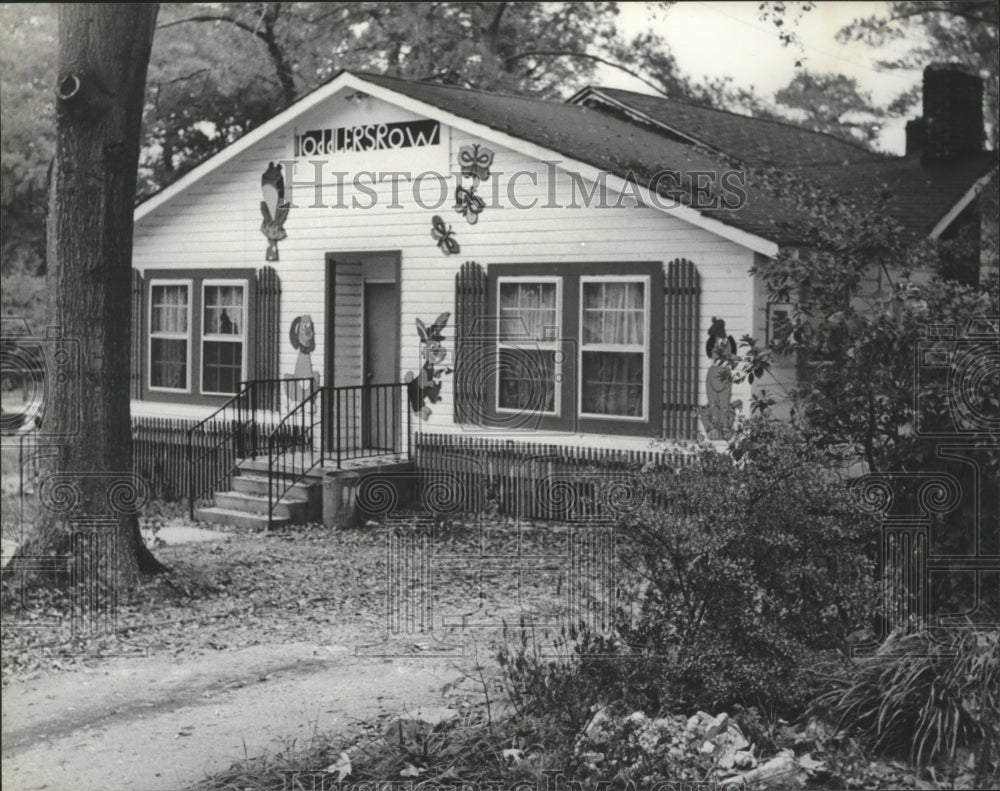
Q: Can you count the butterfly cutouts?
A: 3